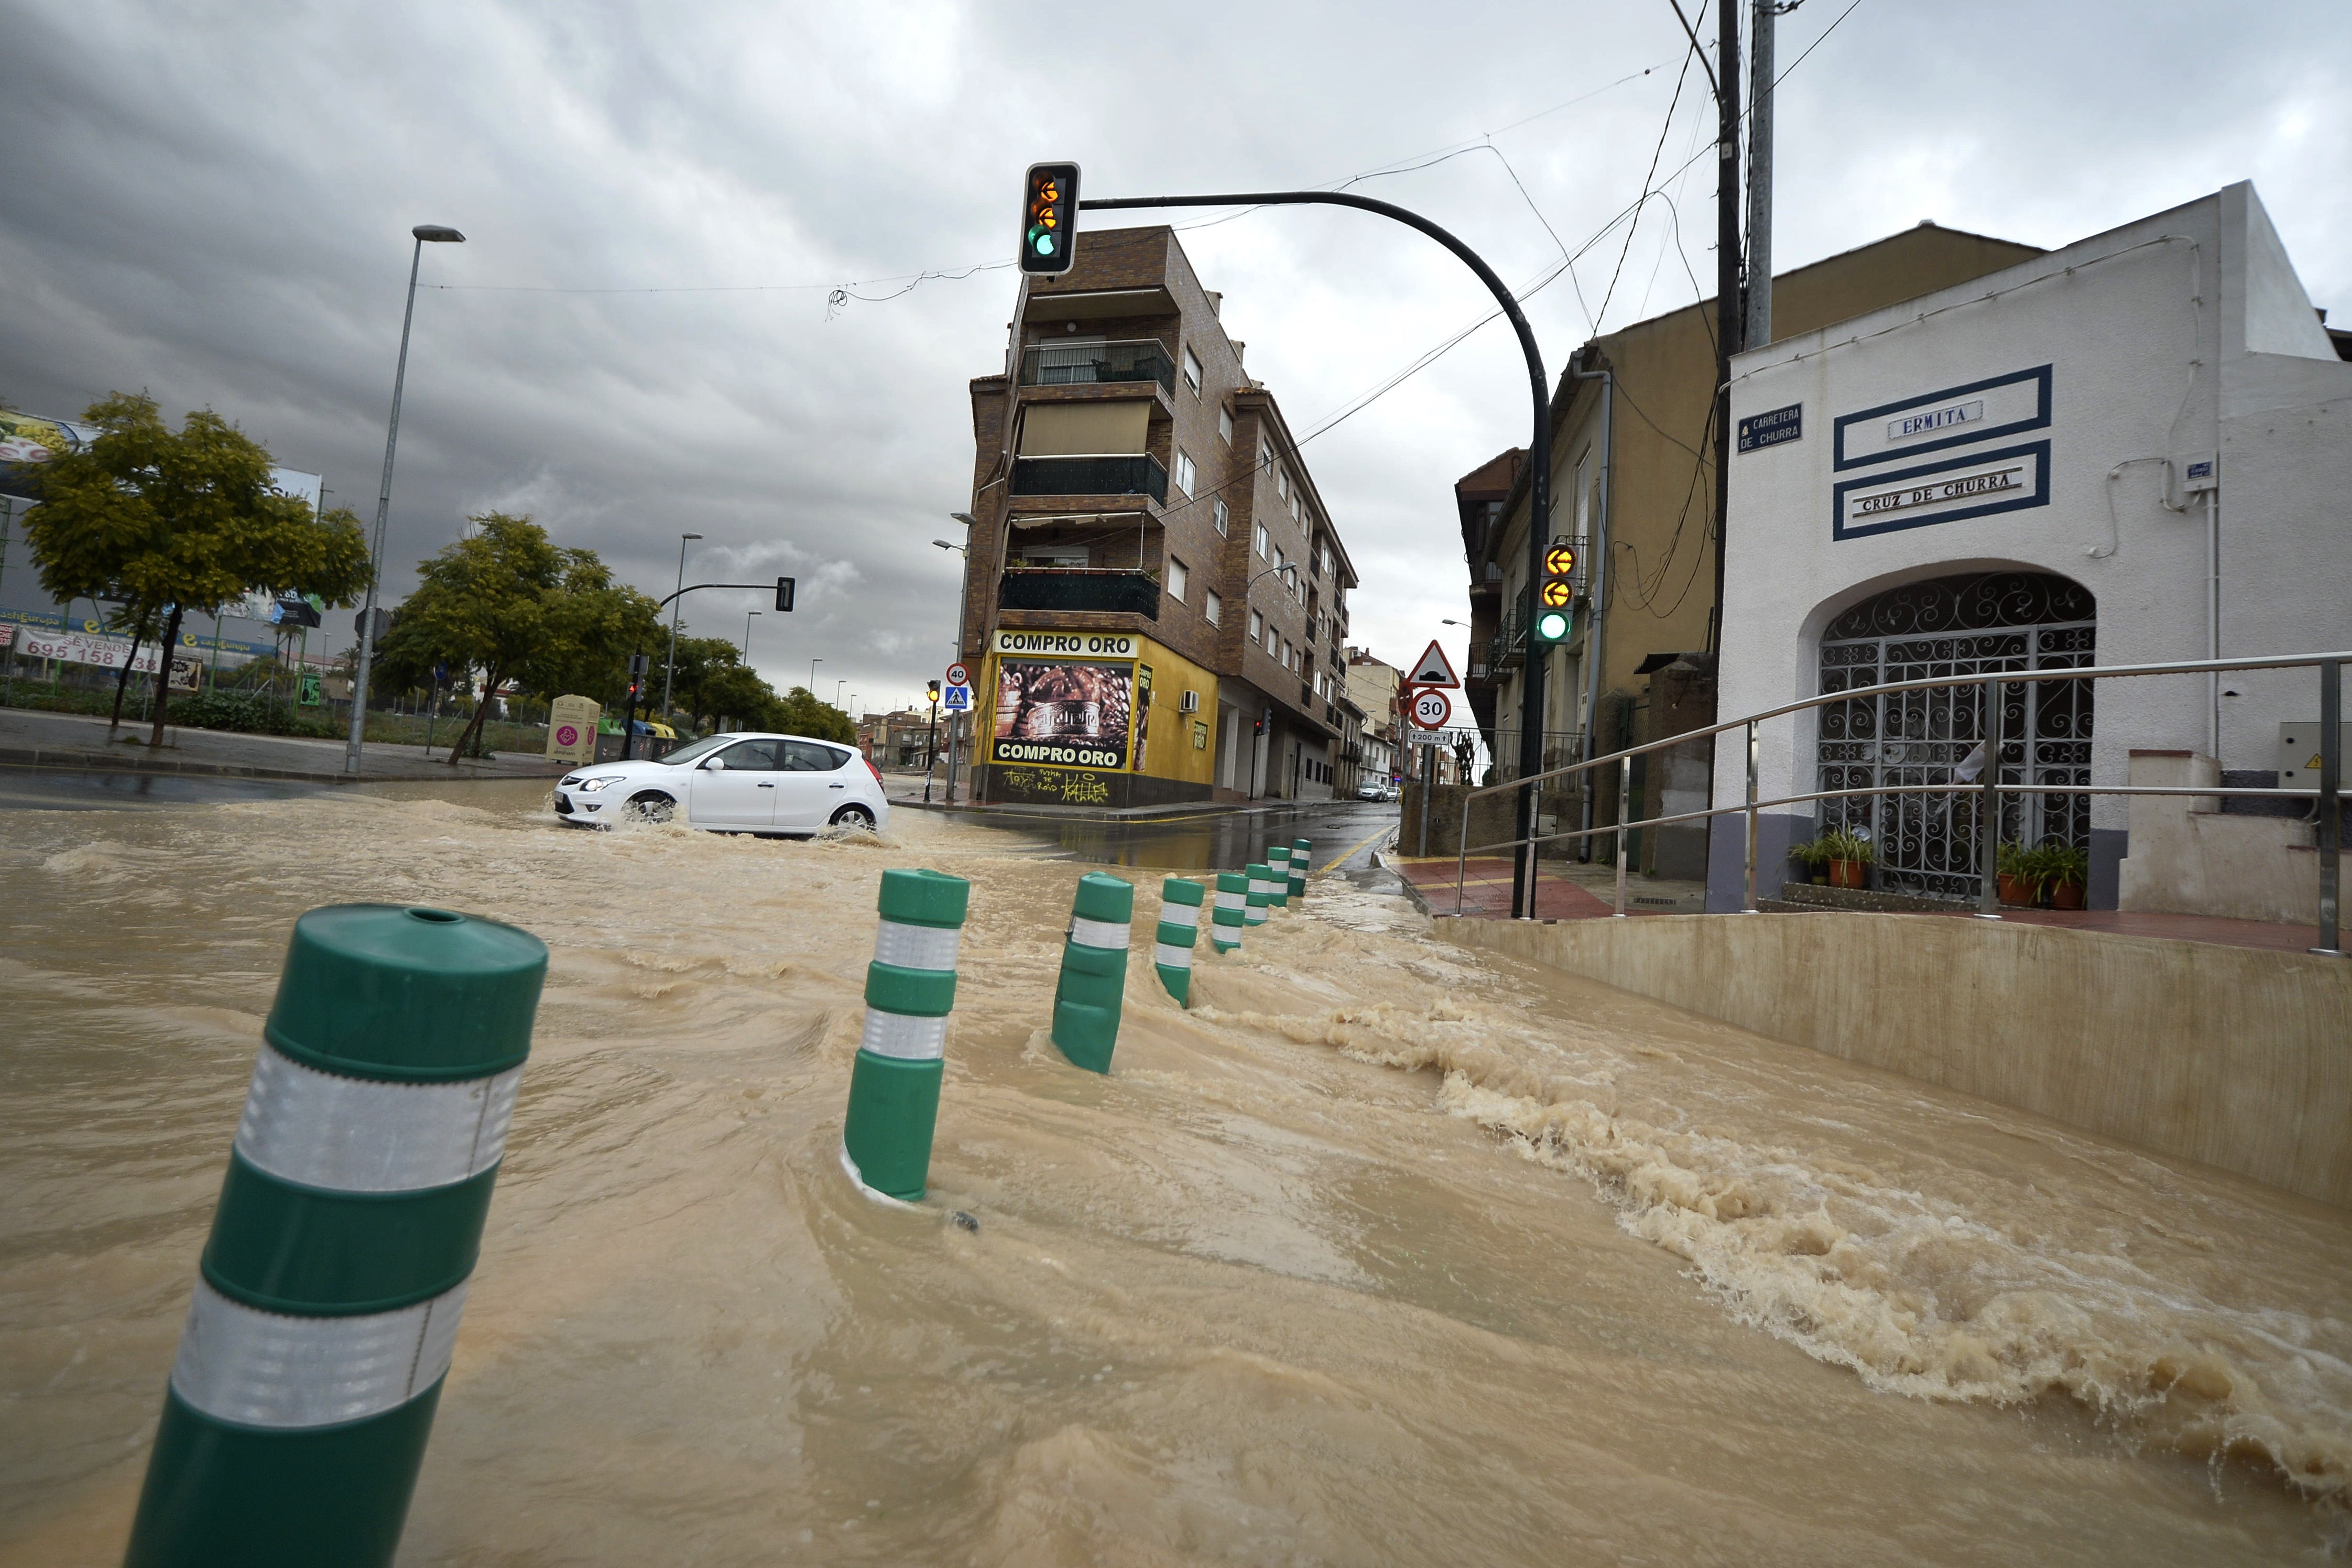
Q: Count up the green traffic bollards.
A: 8